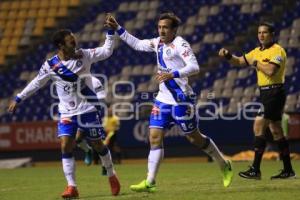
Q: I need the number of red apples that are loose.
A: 0